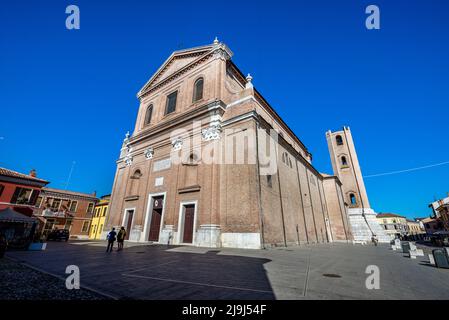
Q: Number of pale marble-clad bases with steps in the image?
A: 1